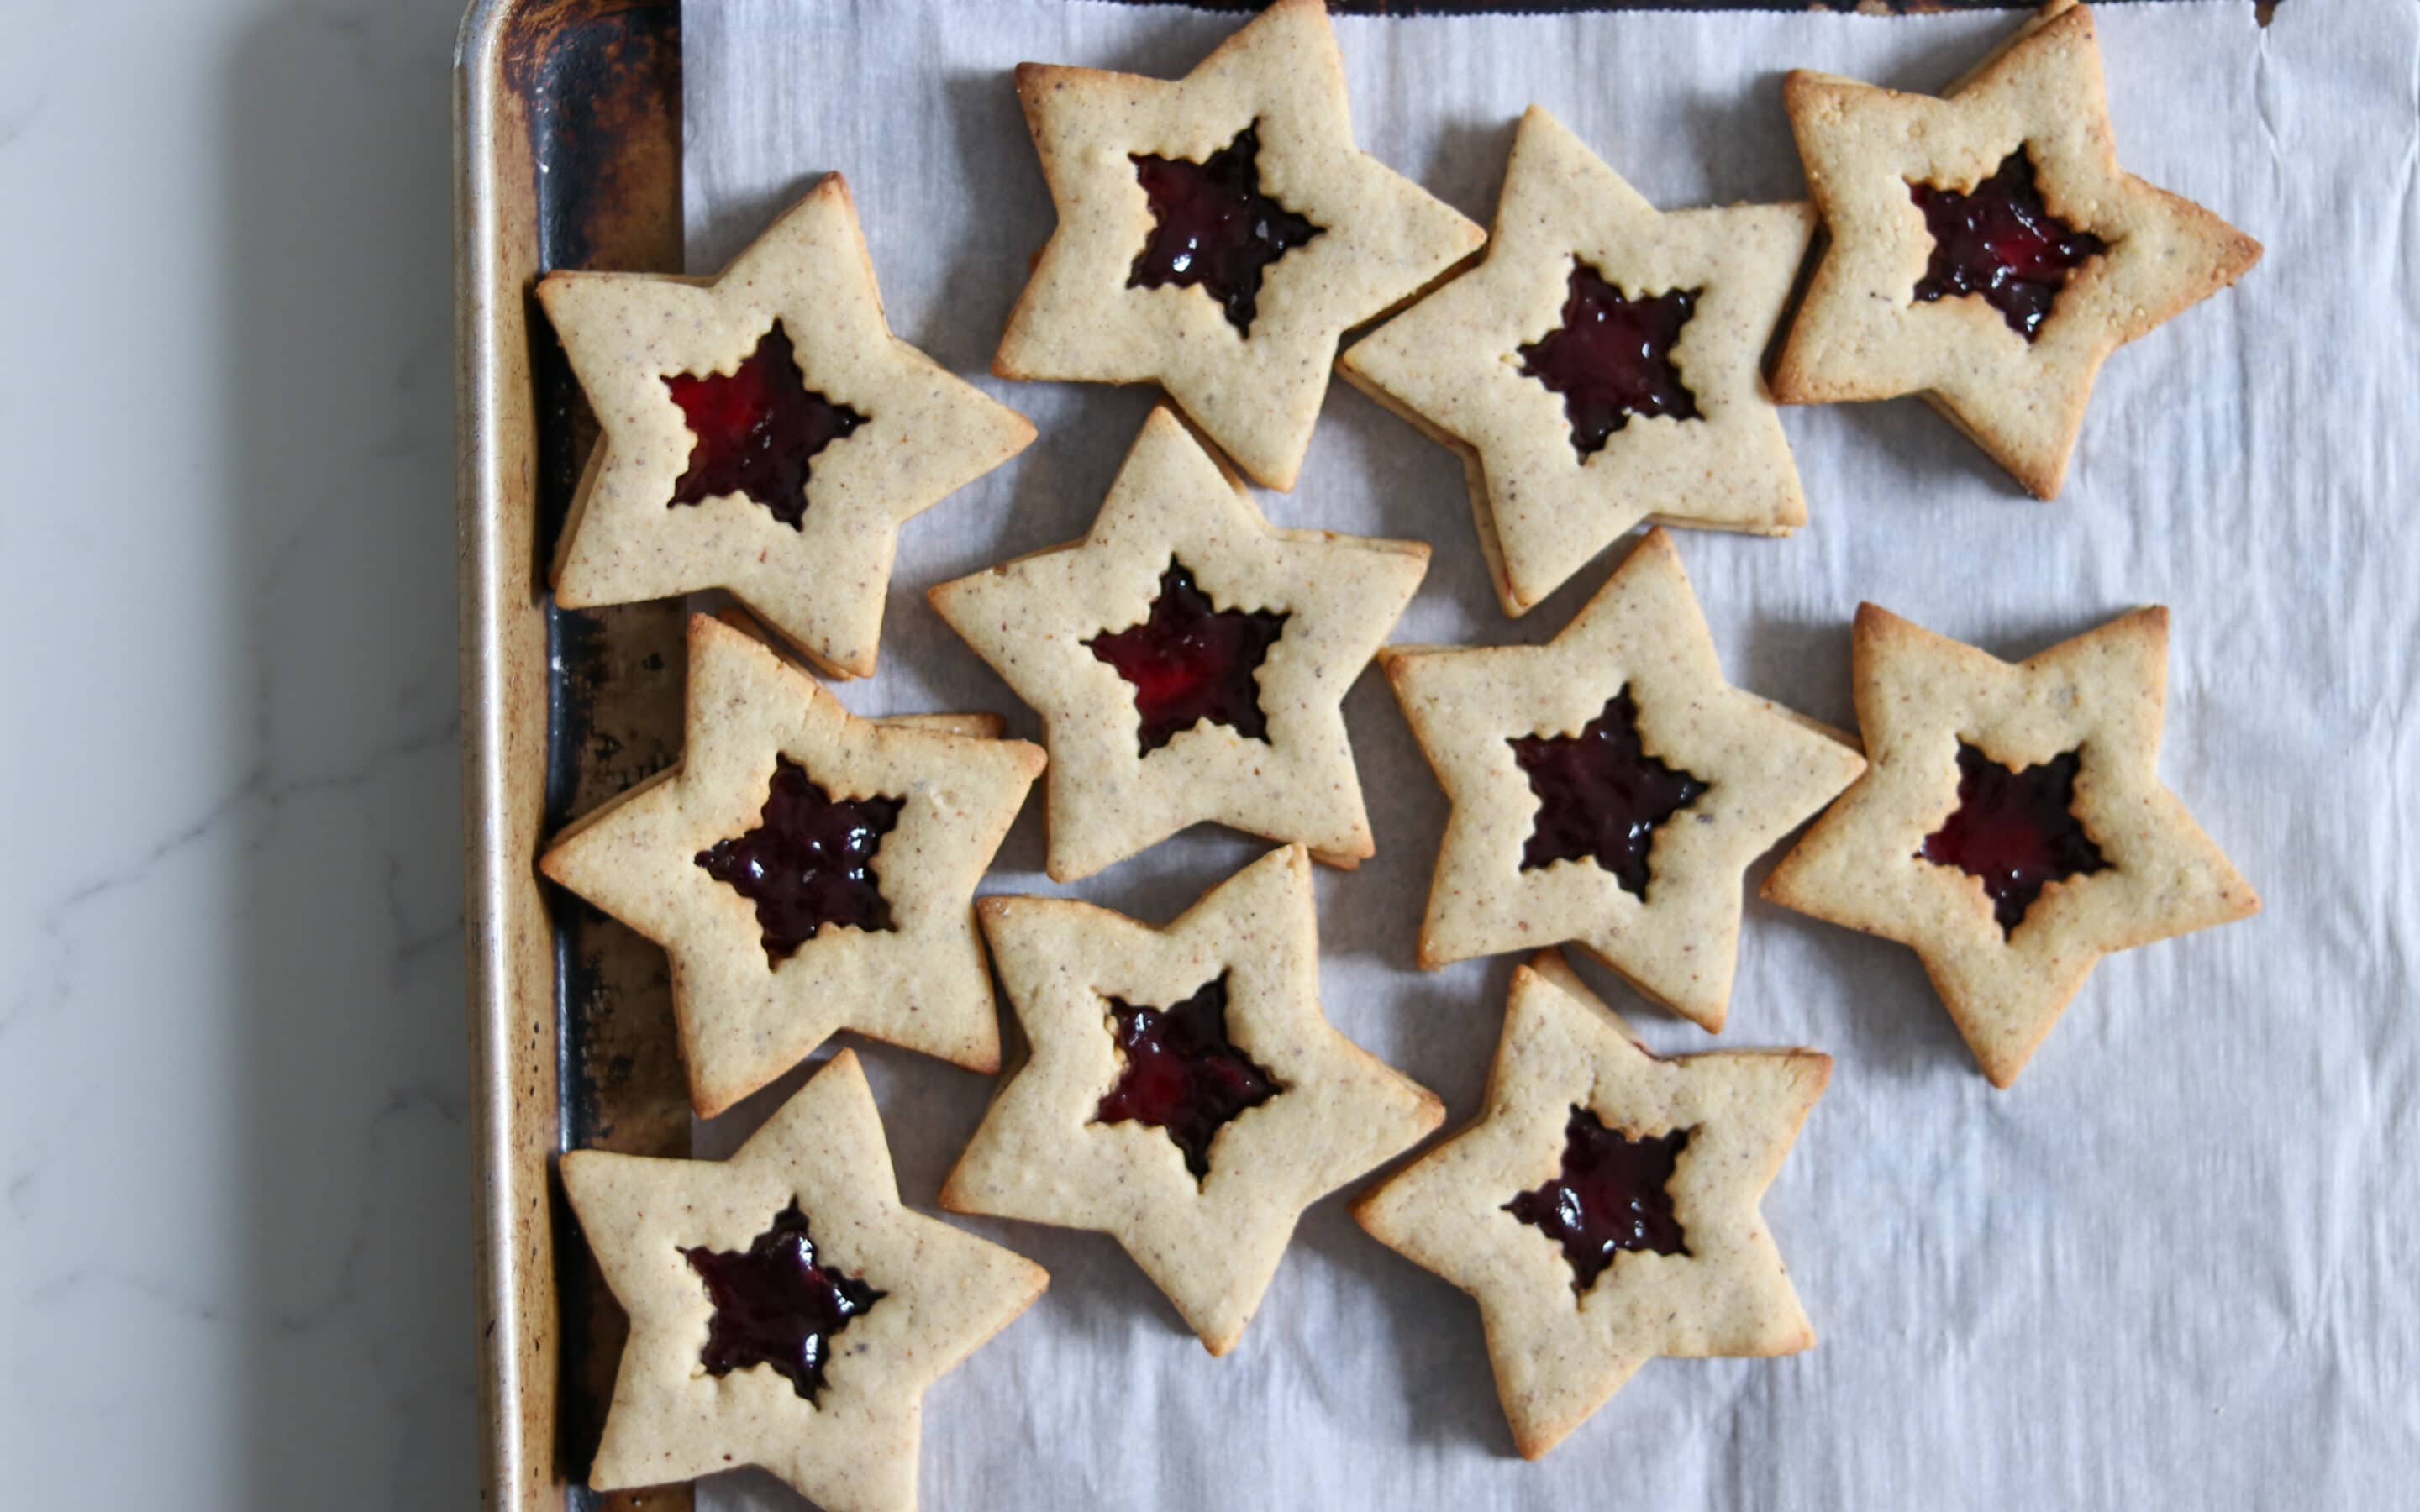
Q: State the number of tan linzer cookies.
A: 11